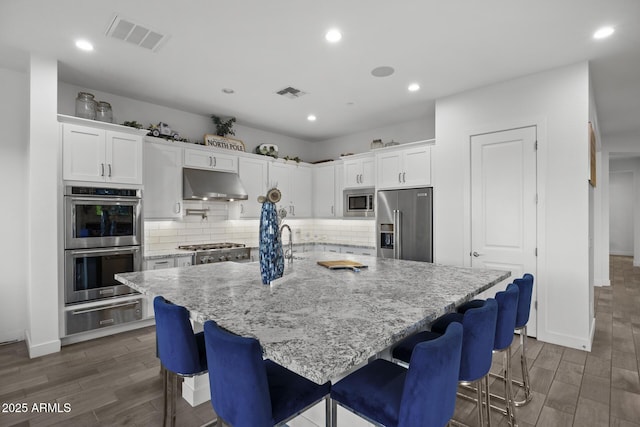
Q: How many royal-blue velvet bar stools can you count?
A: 6